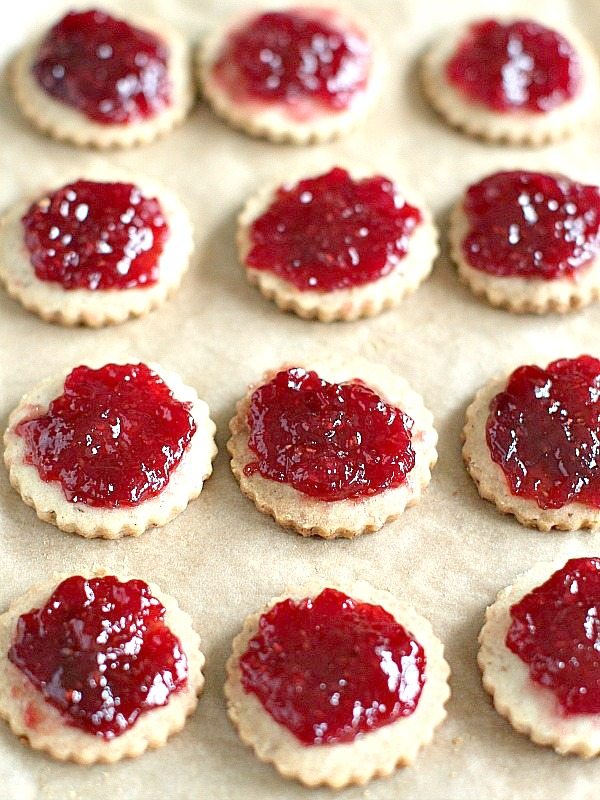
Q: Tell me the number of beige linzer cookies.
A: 12